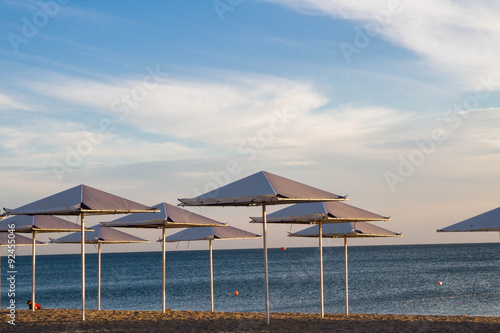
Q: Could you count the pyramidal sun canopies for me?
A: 10